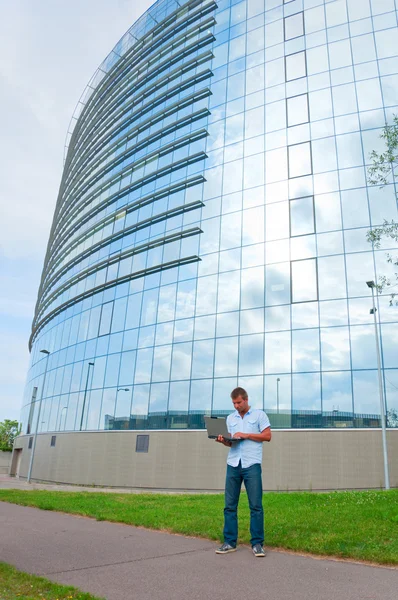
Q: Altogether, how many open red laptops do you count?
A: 0